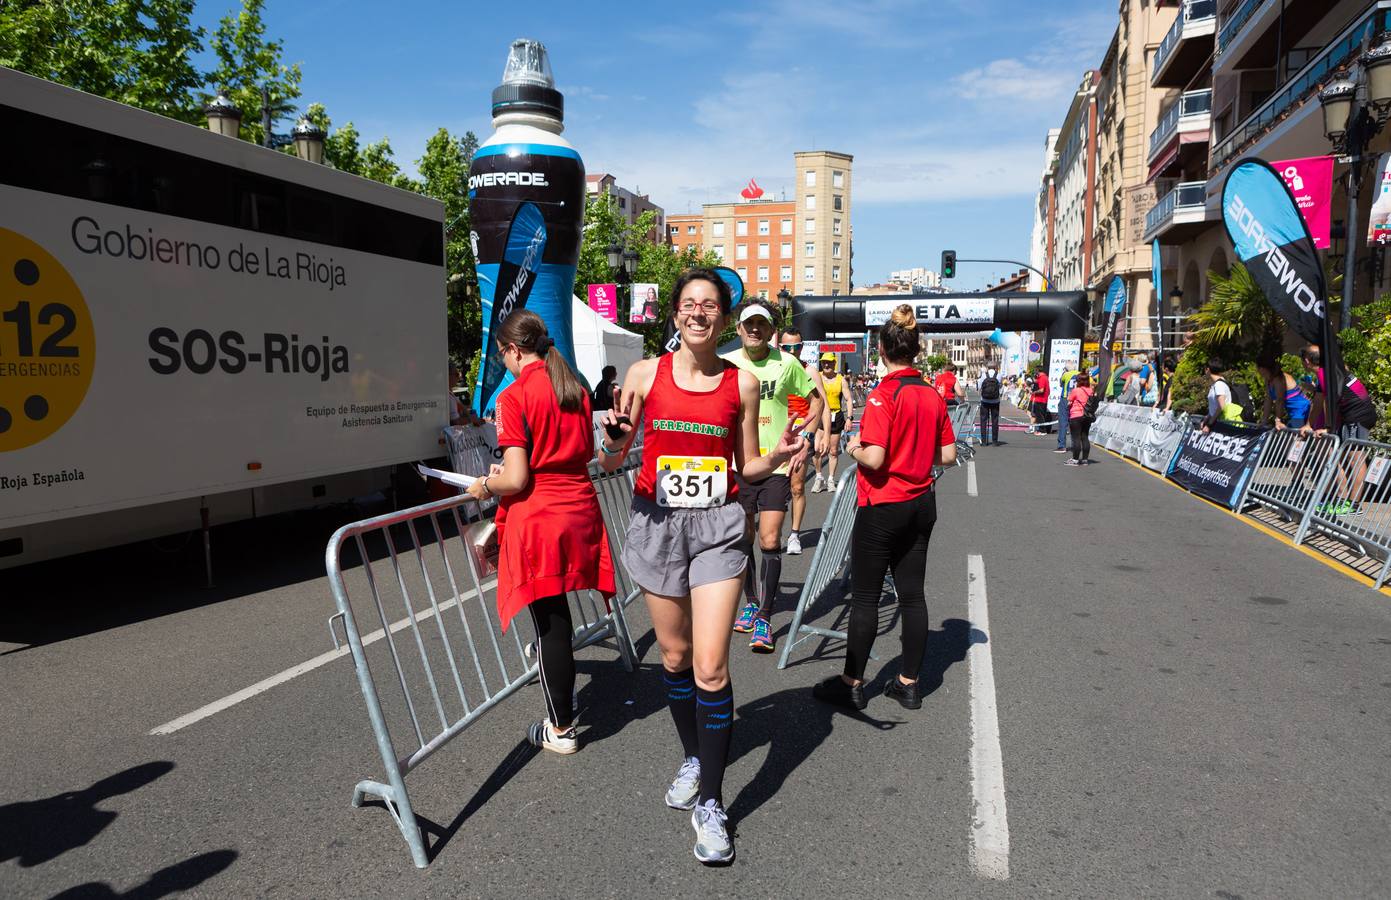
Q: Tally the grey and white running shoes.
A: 2